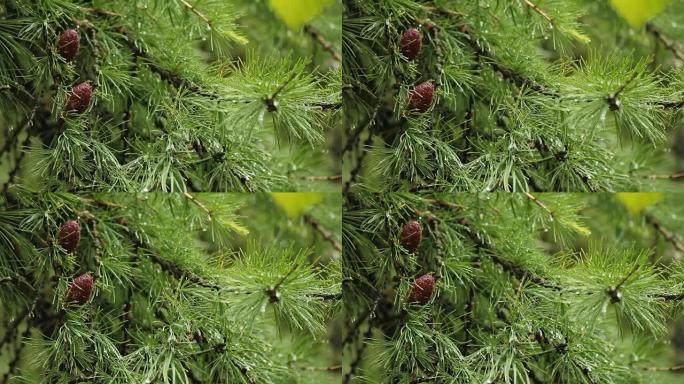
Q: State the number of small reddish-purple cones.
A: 8